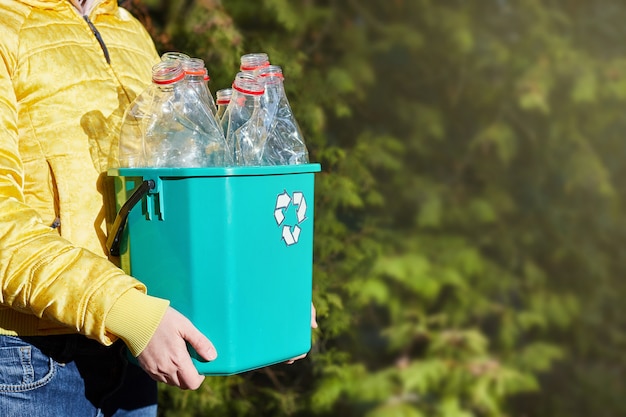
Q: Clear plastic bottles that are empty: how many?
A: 8